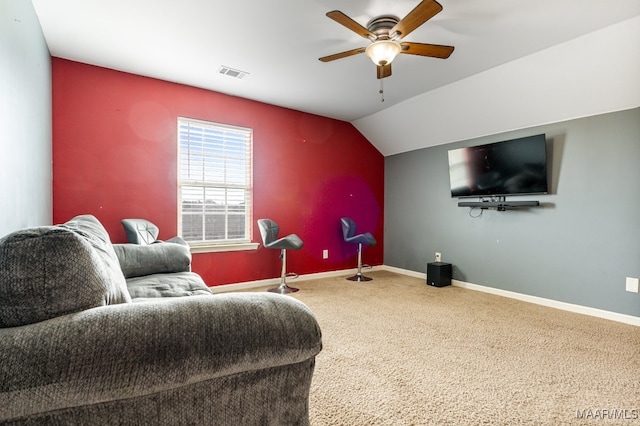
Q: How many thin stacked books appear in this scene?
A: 0